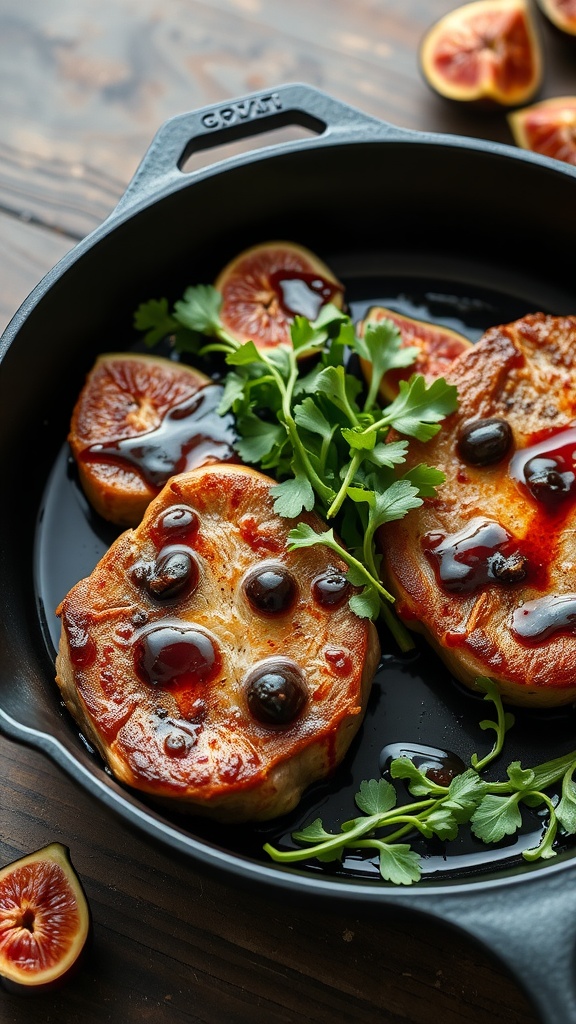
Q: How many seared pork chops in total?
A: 2